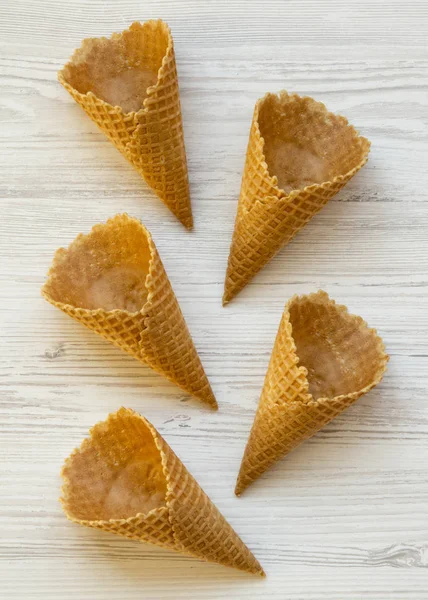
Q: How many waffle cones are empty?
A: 5